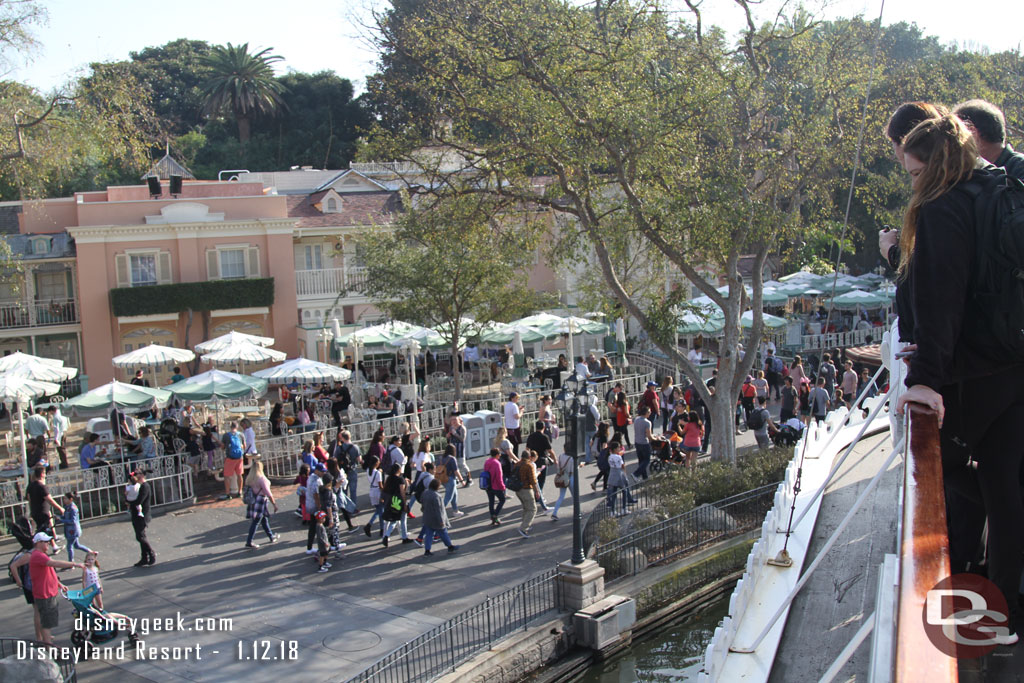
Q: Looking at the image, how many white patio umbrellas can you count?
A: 7